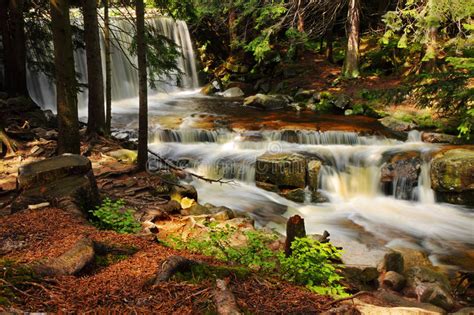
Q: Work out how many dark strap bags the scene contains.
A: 0